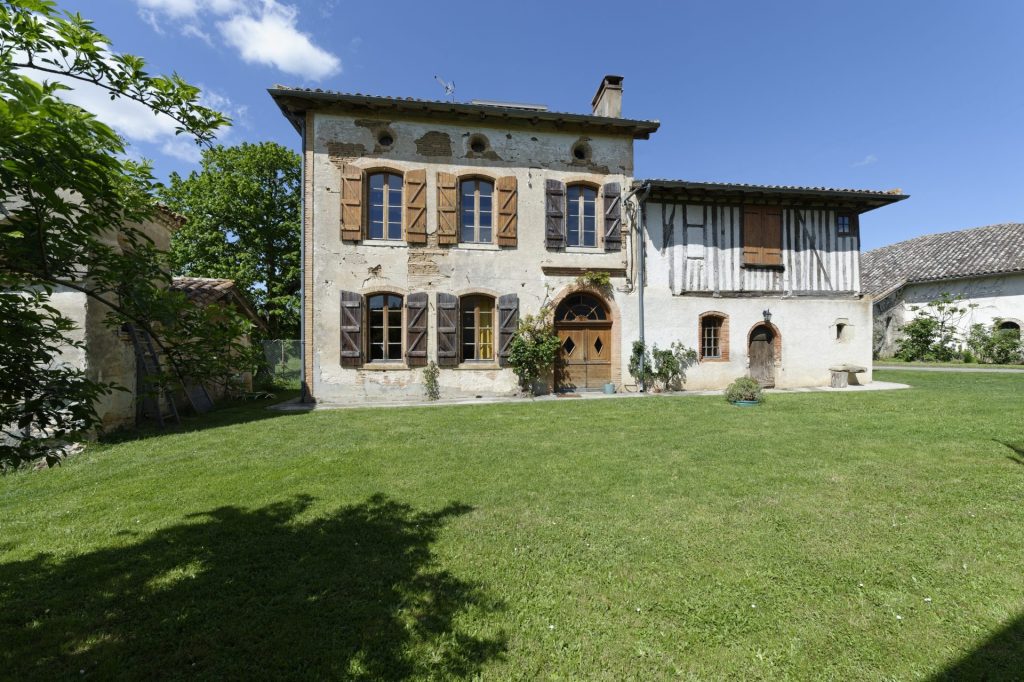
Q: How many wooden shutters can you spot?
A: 12